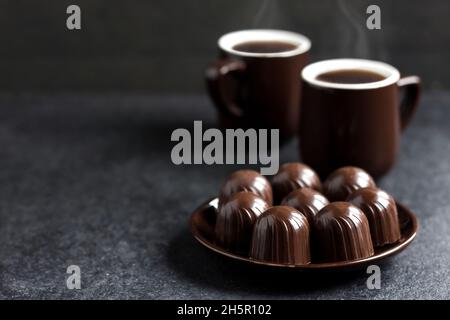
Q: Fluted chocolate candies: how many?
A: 8